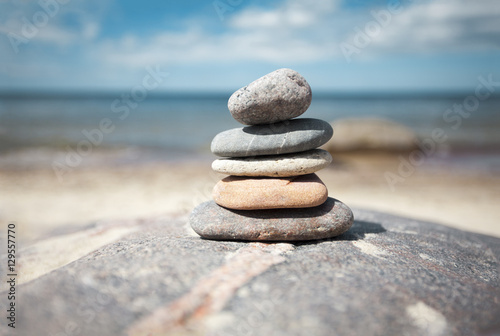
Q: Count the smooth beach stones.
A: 5